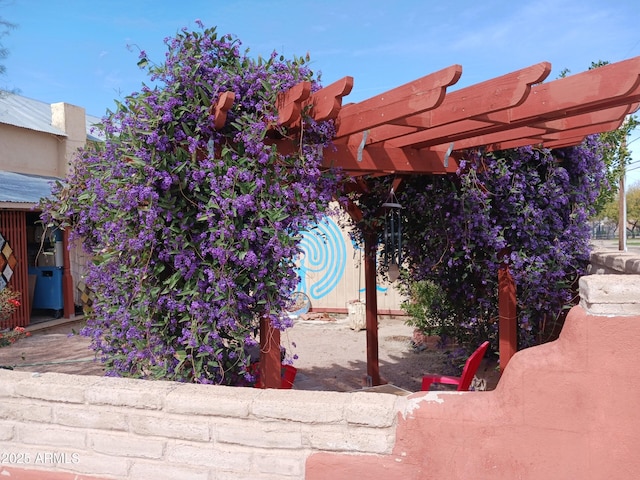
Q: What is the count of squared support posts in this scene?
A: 3